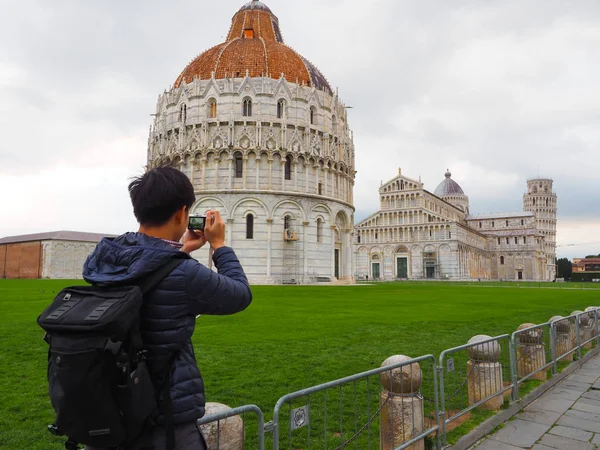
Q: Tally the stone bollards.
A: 7